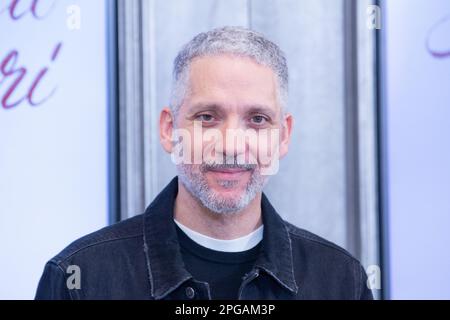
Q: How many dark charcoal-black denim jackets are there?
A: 1